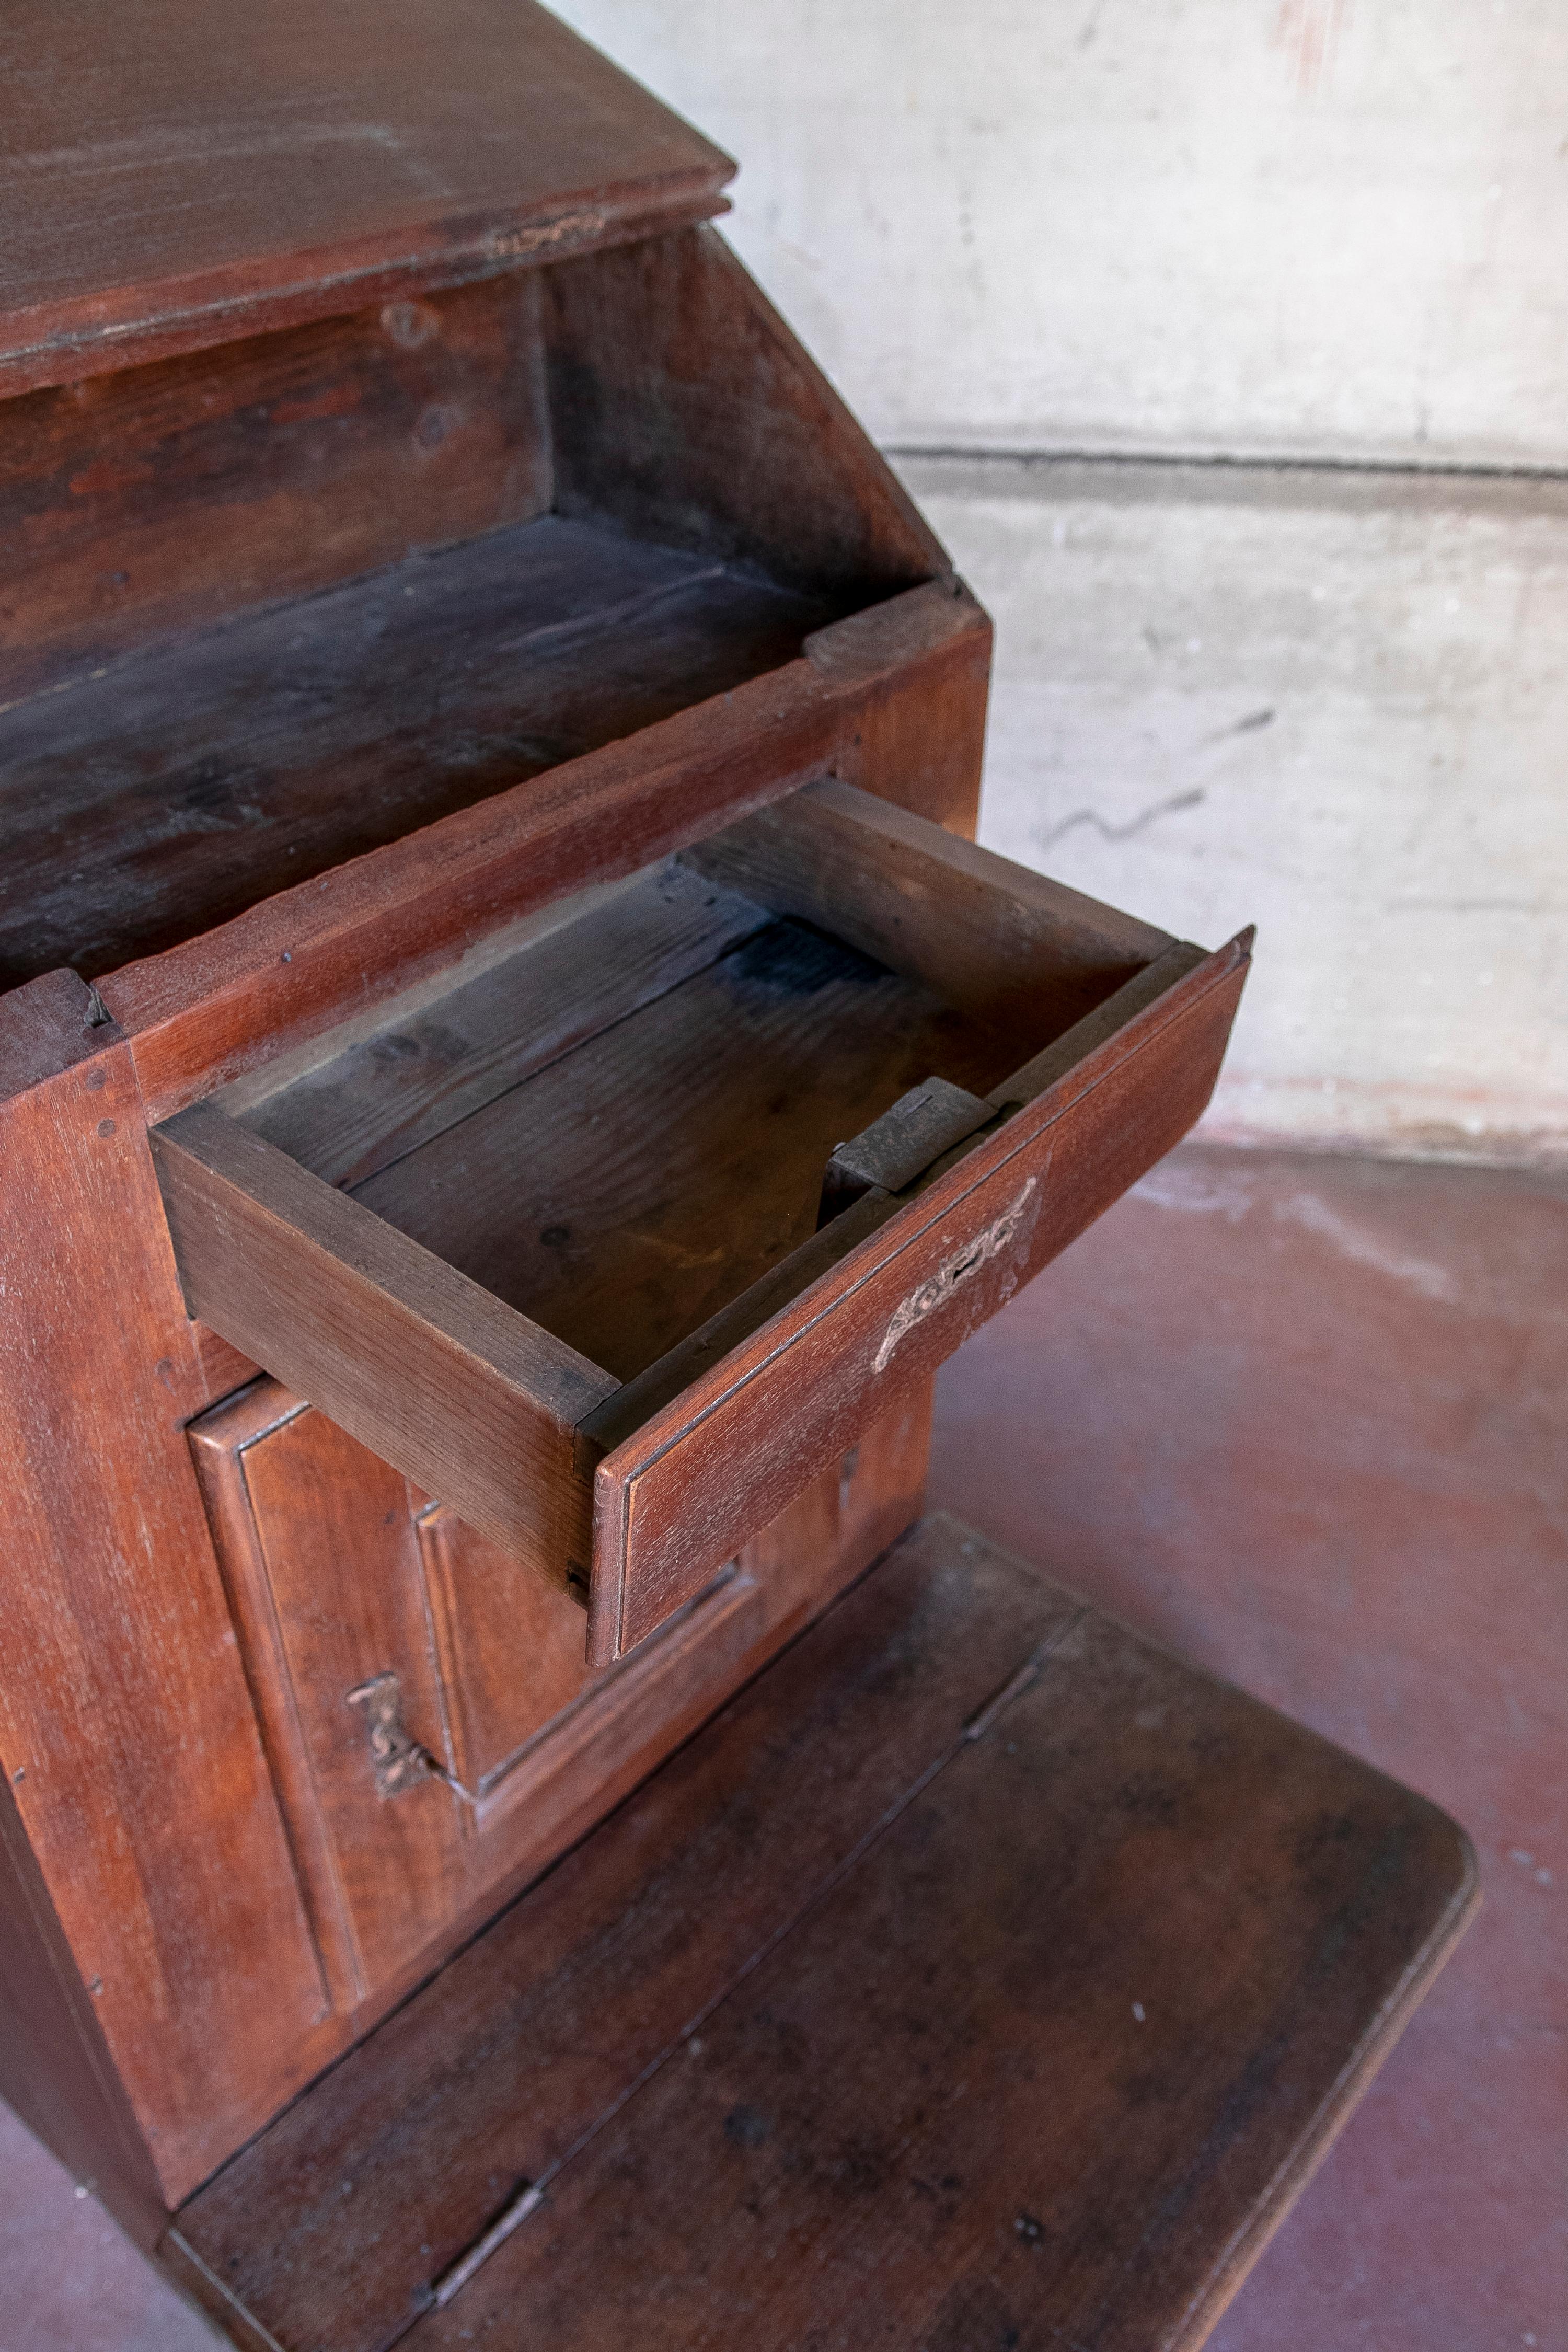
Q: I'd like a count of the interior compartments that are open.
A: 2